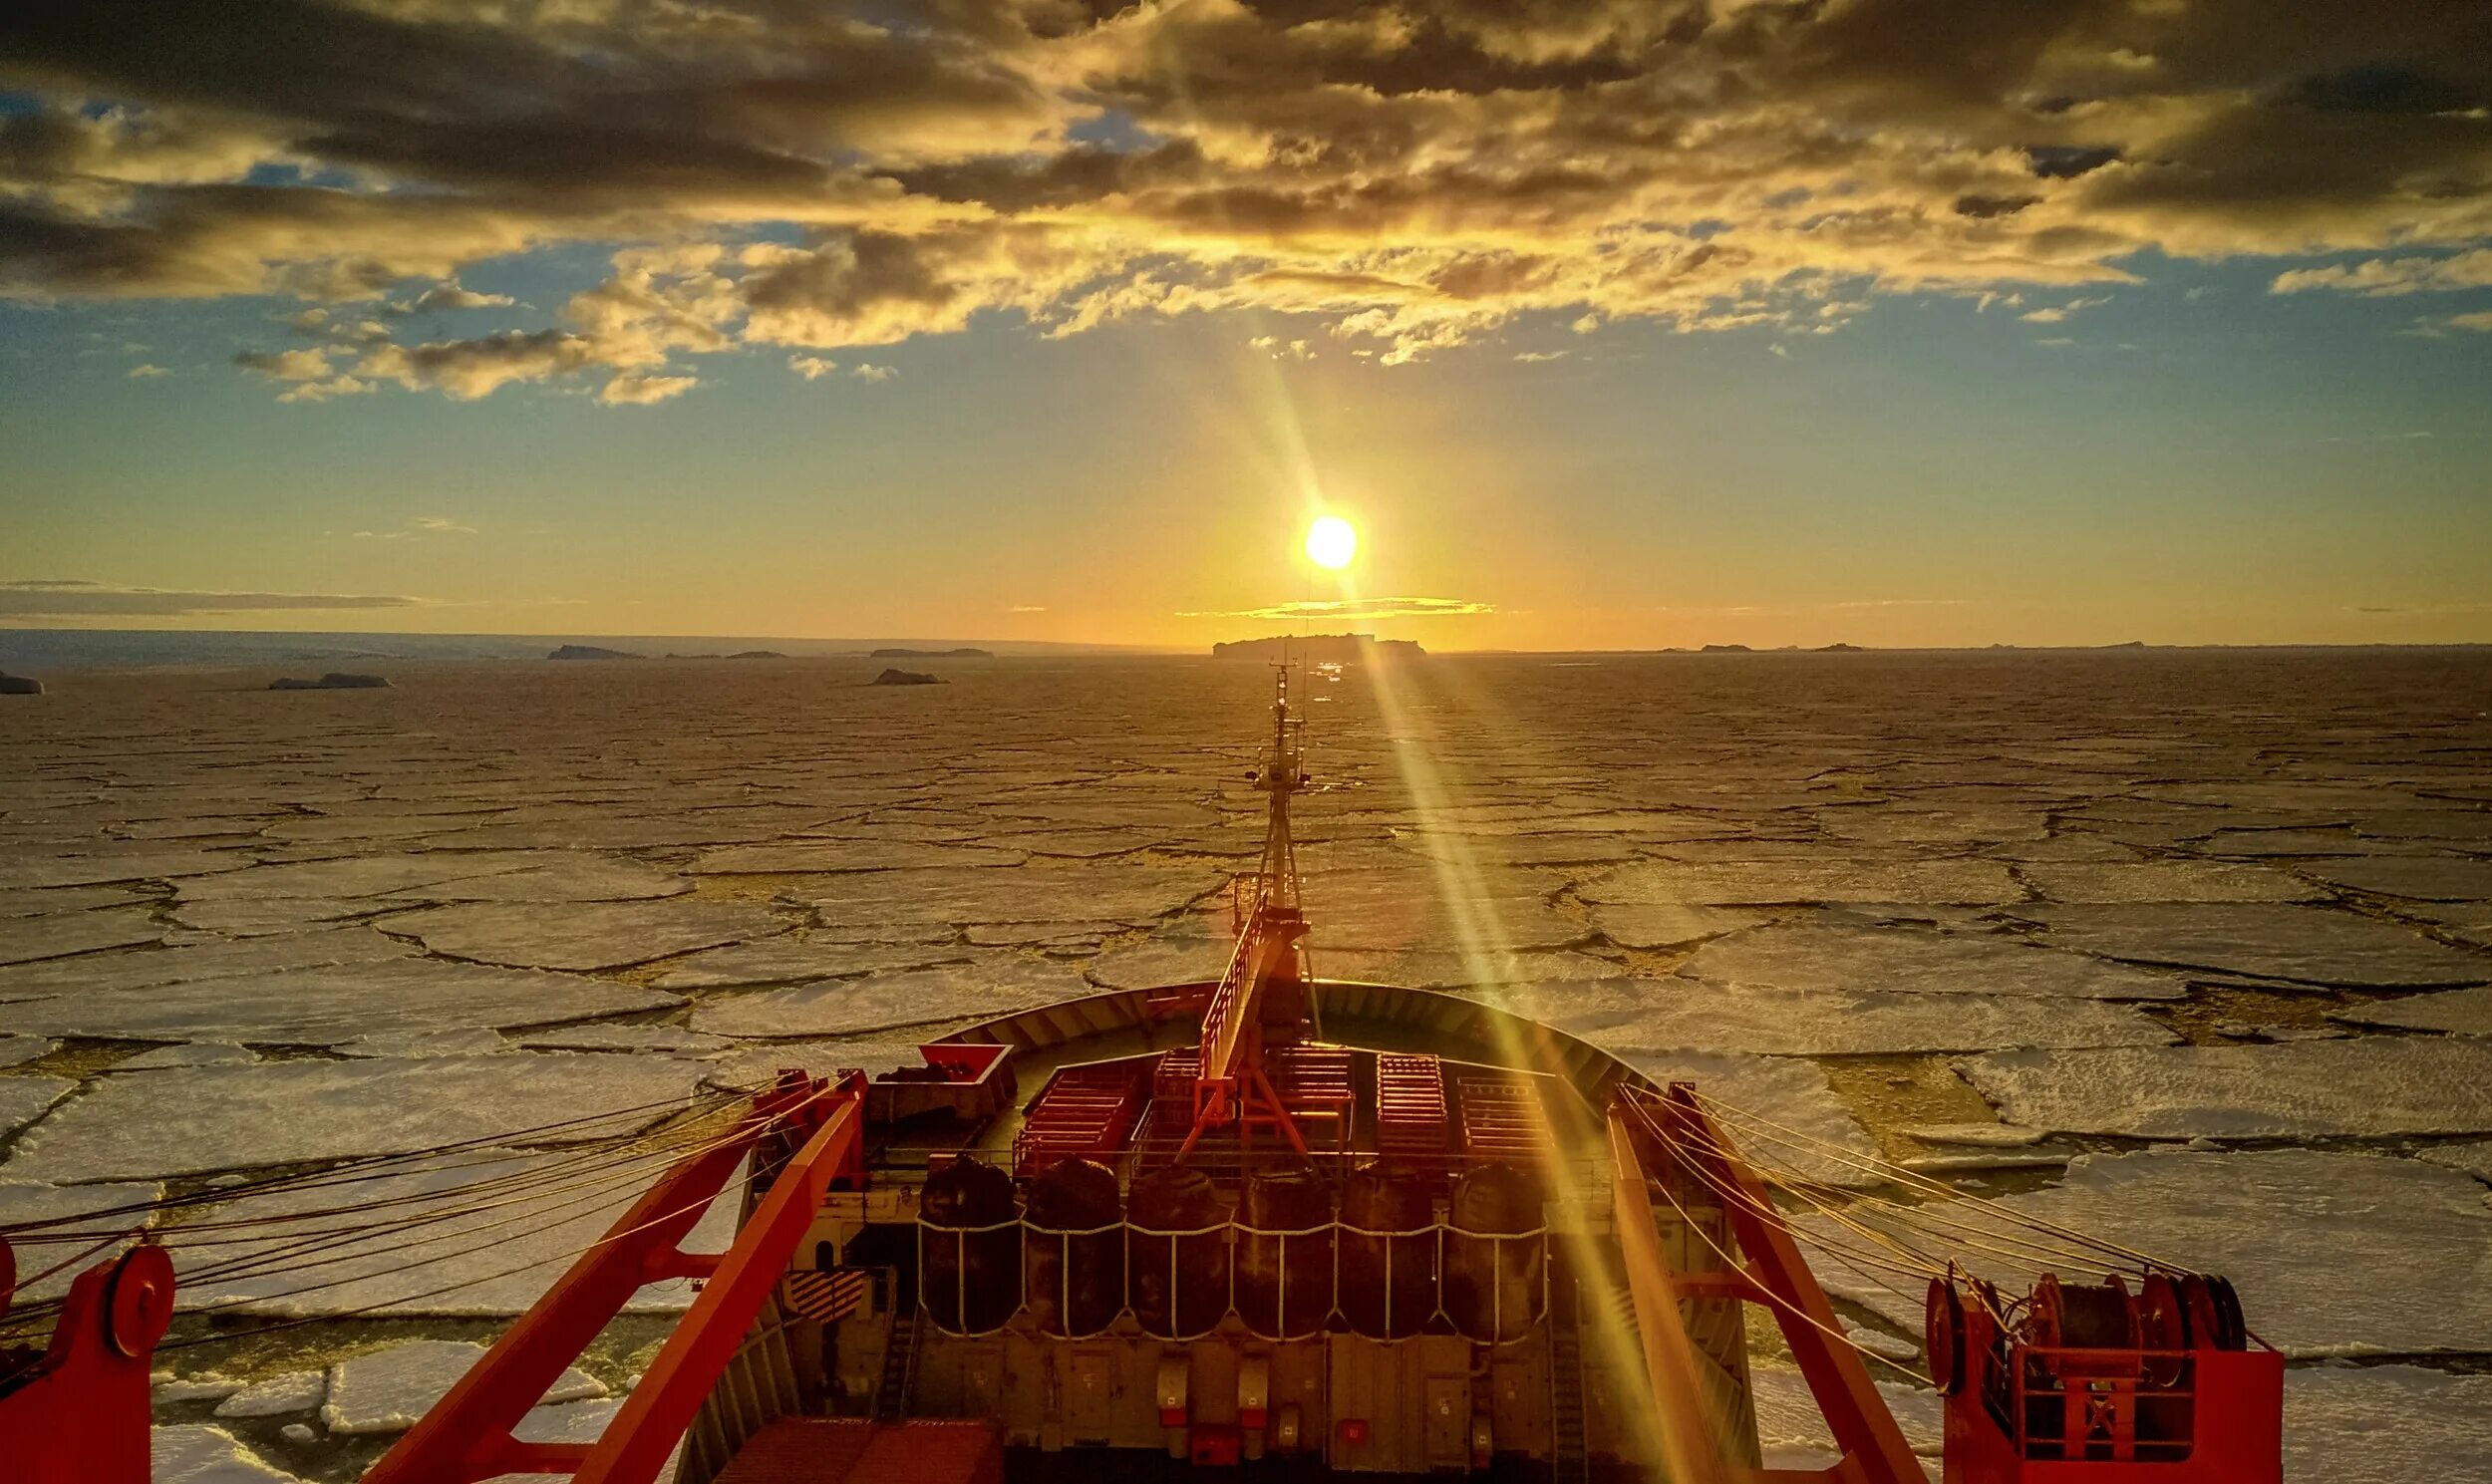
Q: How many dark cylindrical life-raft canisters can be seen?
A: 6